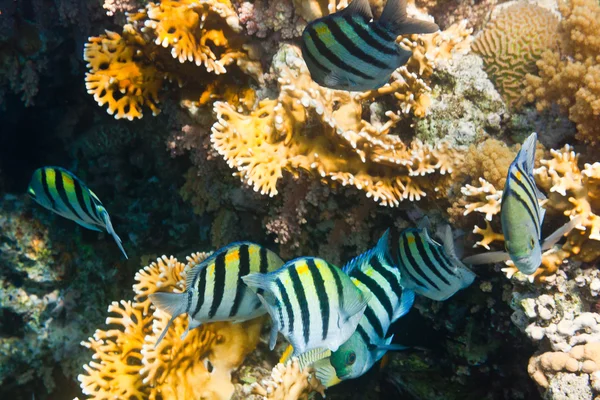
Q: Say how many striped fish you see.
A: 7